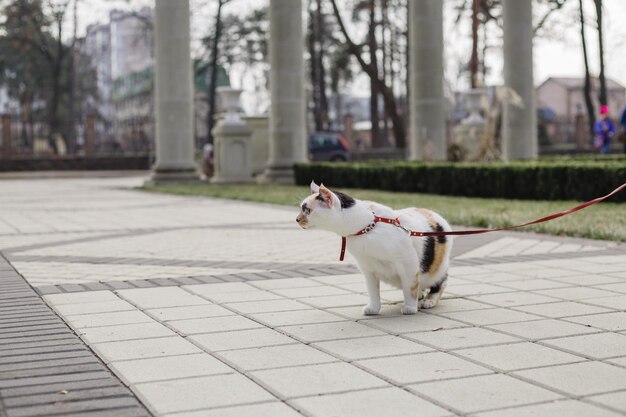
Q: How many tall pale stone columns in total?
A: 4